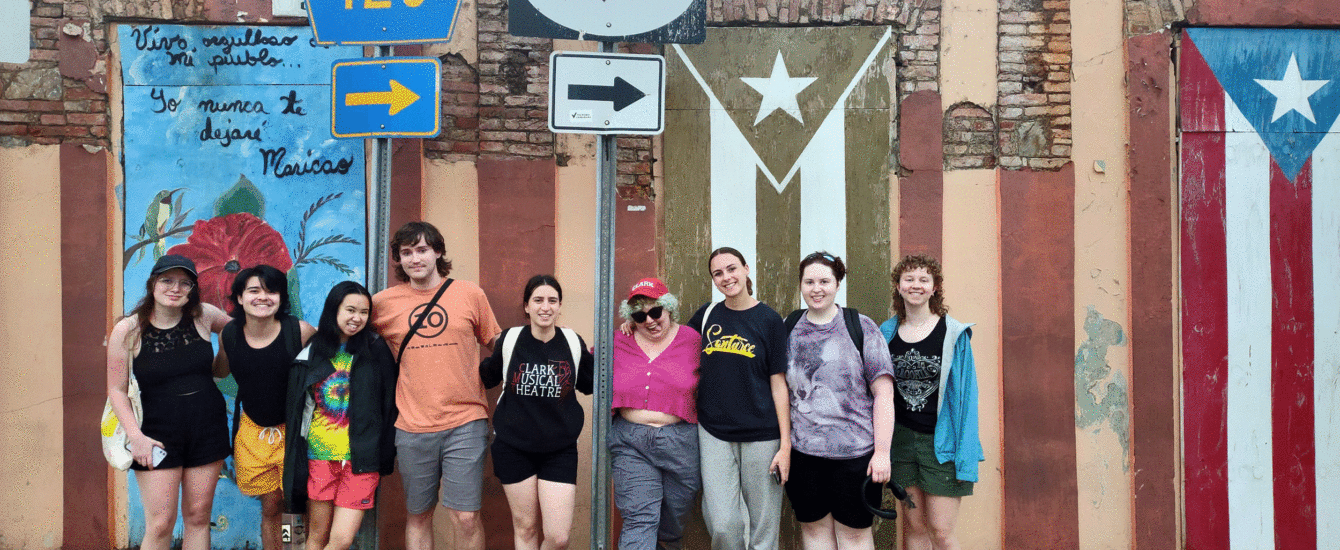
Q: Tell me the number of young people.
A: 9